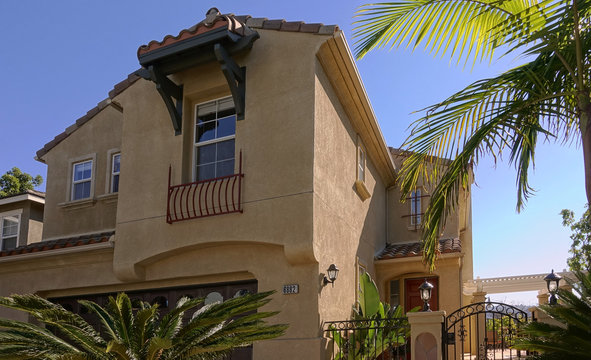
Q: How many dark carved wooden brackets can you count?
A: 2